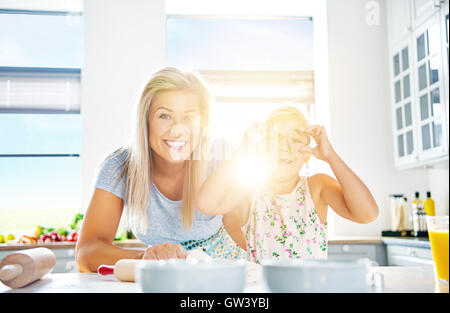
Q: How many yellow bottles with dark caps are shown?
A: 2